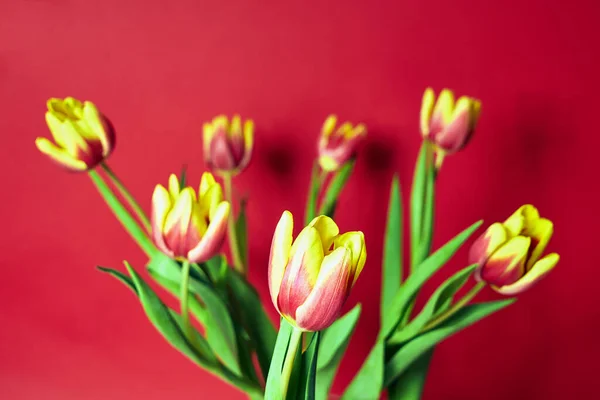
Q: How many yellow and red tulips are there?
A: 7